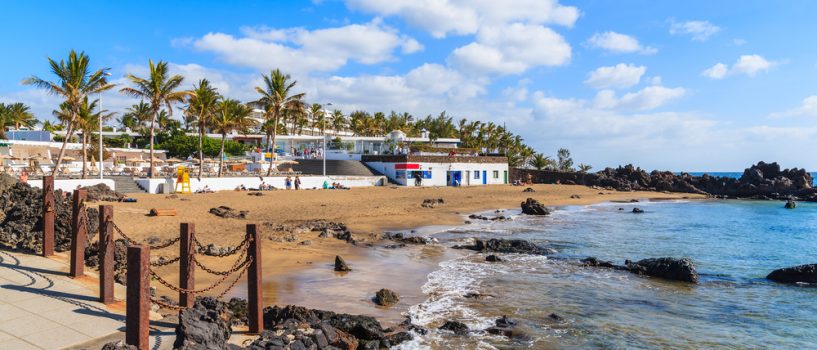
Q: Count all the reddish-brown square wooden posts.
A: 6